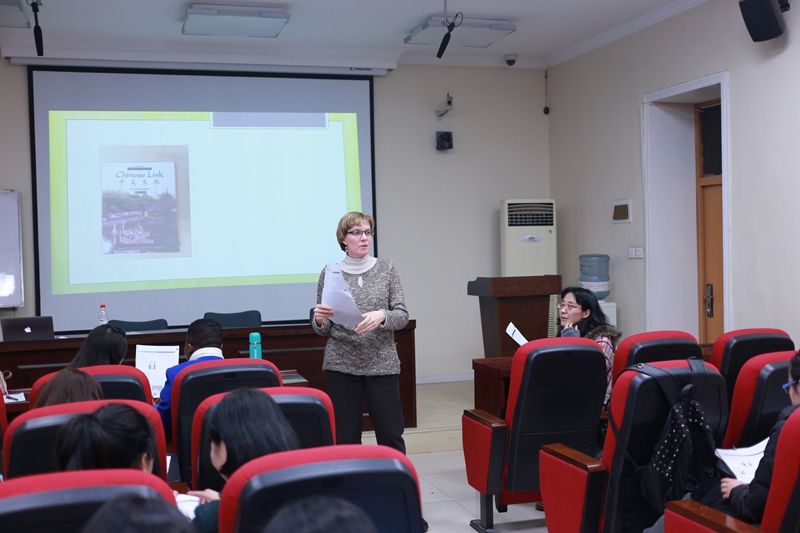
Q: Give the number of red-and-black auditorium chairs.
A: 13